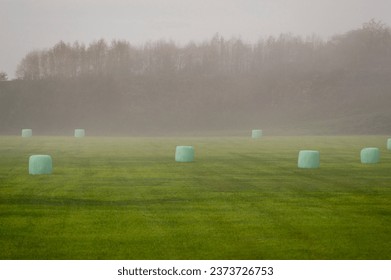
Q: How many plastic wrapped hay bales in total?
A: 8